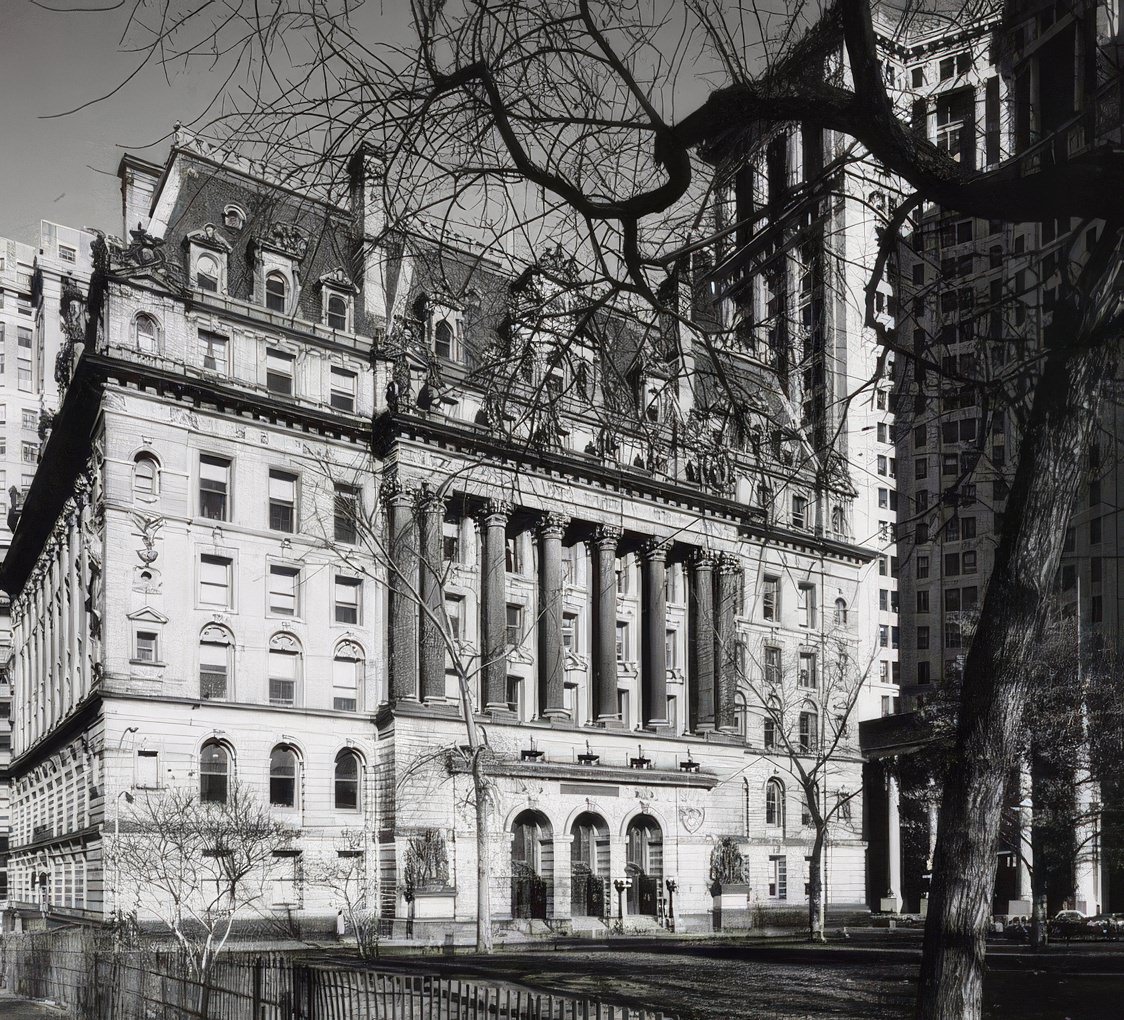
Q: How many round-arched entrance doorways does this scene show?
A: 3